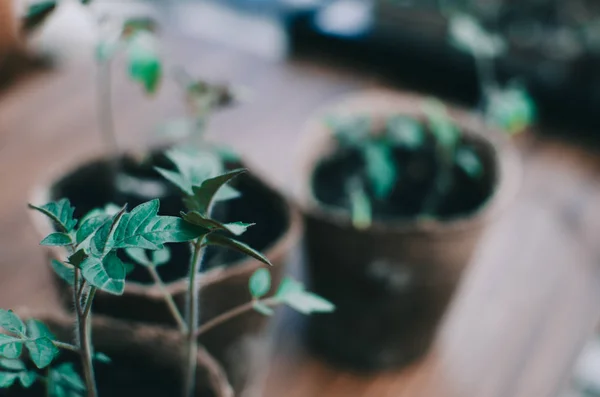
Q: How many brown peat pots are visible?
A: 3